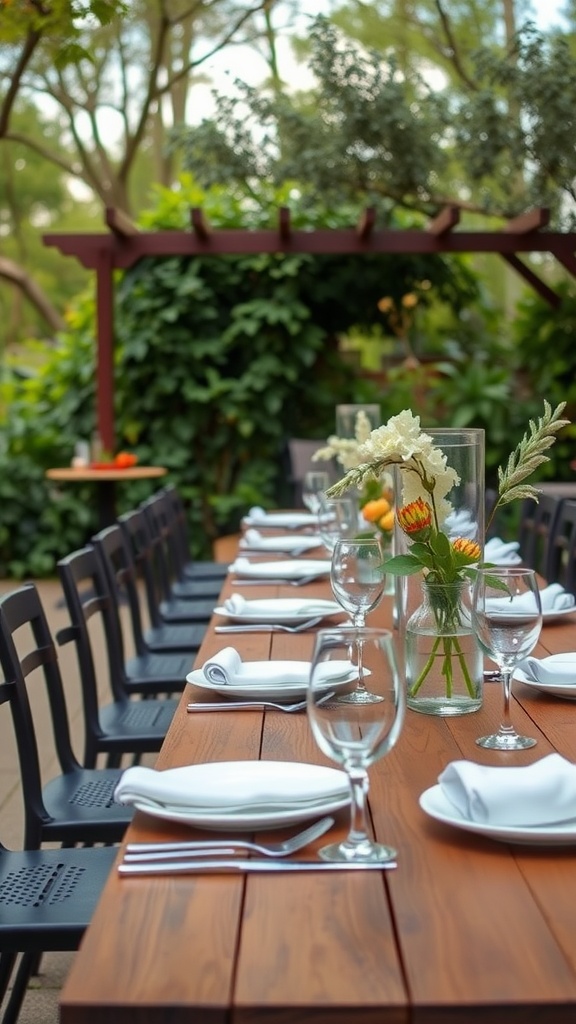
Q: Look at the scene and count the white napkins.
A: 11